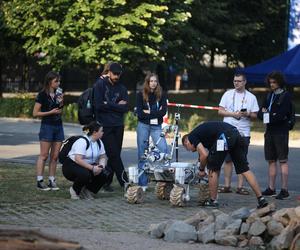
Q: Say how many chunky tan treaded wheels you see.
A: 4